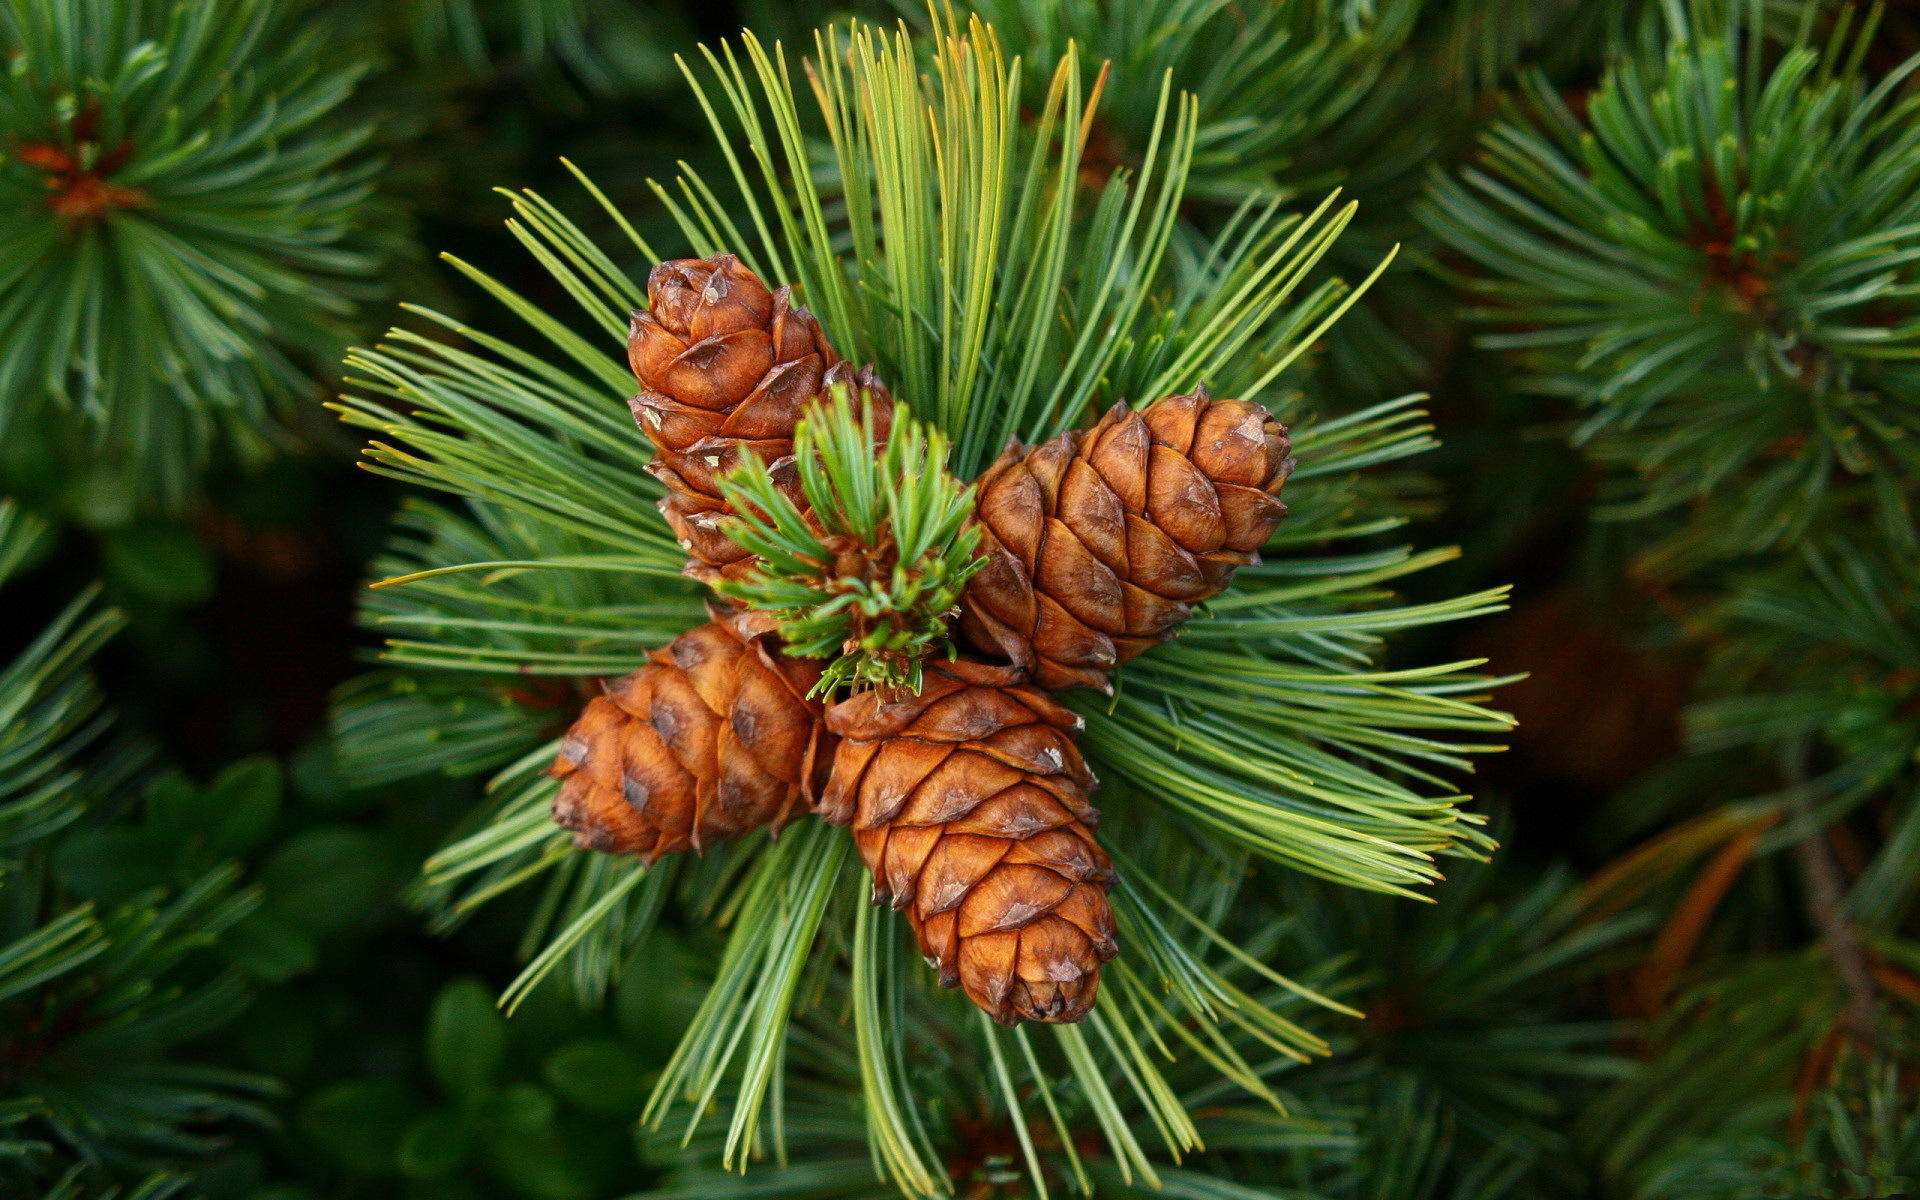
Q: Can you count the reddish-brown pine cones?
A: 4